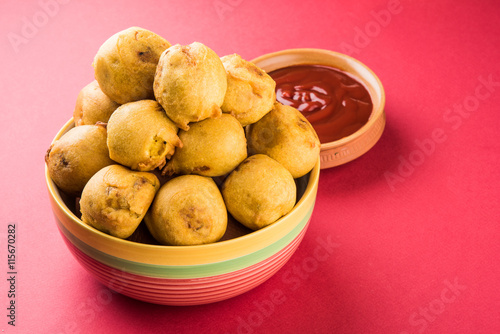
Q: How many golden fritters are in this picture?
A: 11